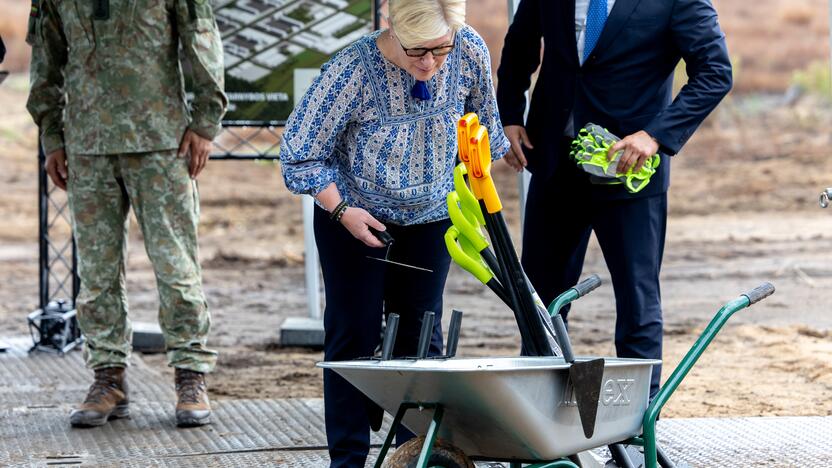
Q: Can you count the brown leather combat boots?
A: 2